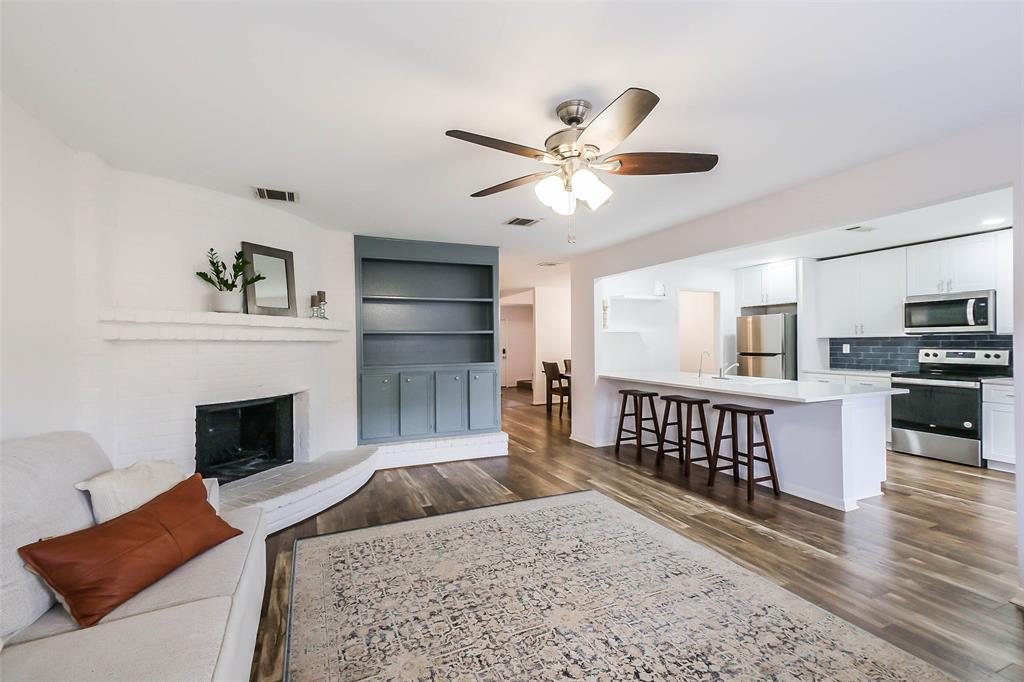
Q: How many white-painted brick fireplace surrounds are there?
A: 1